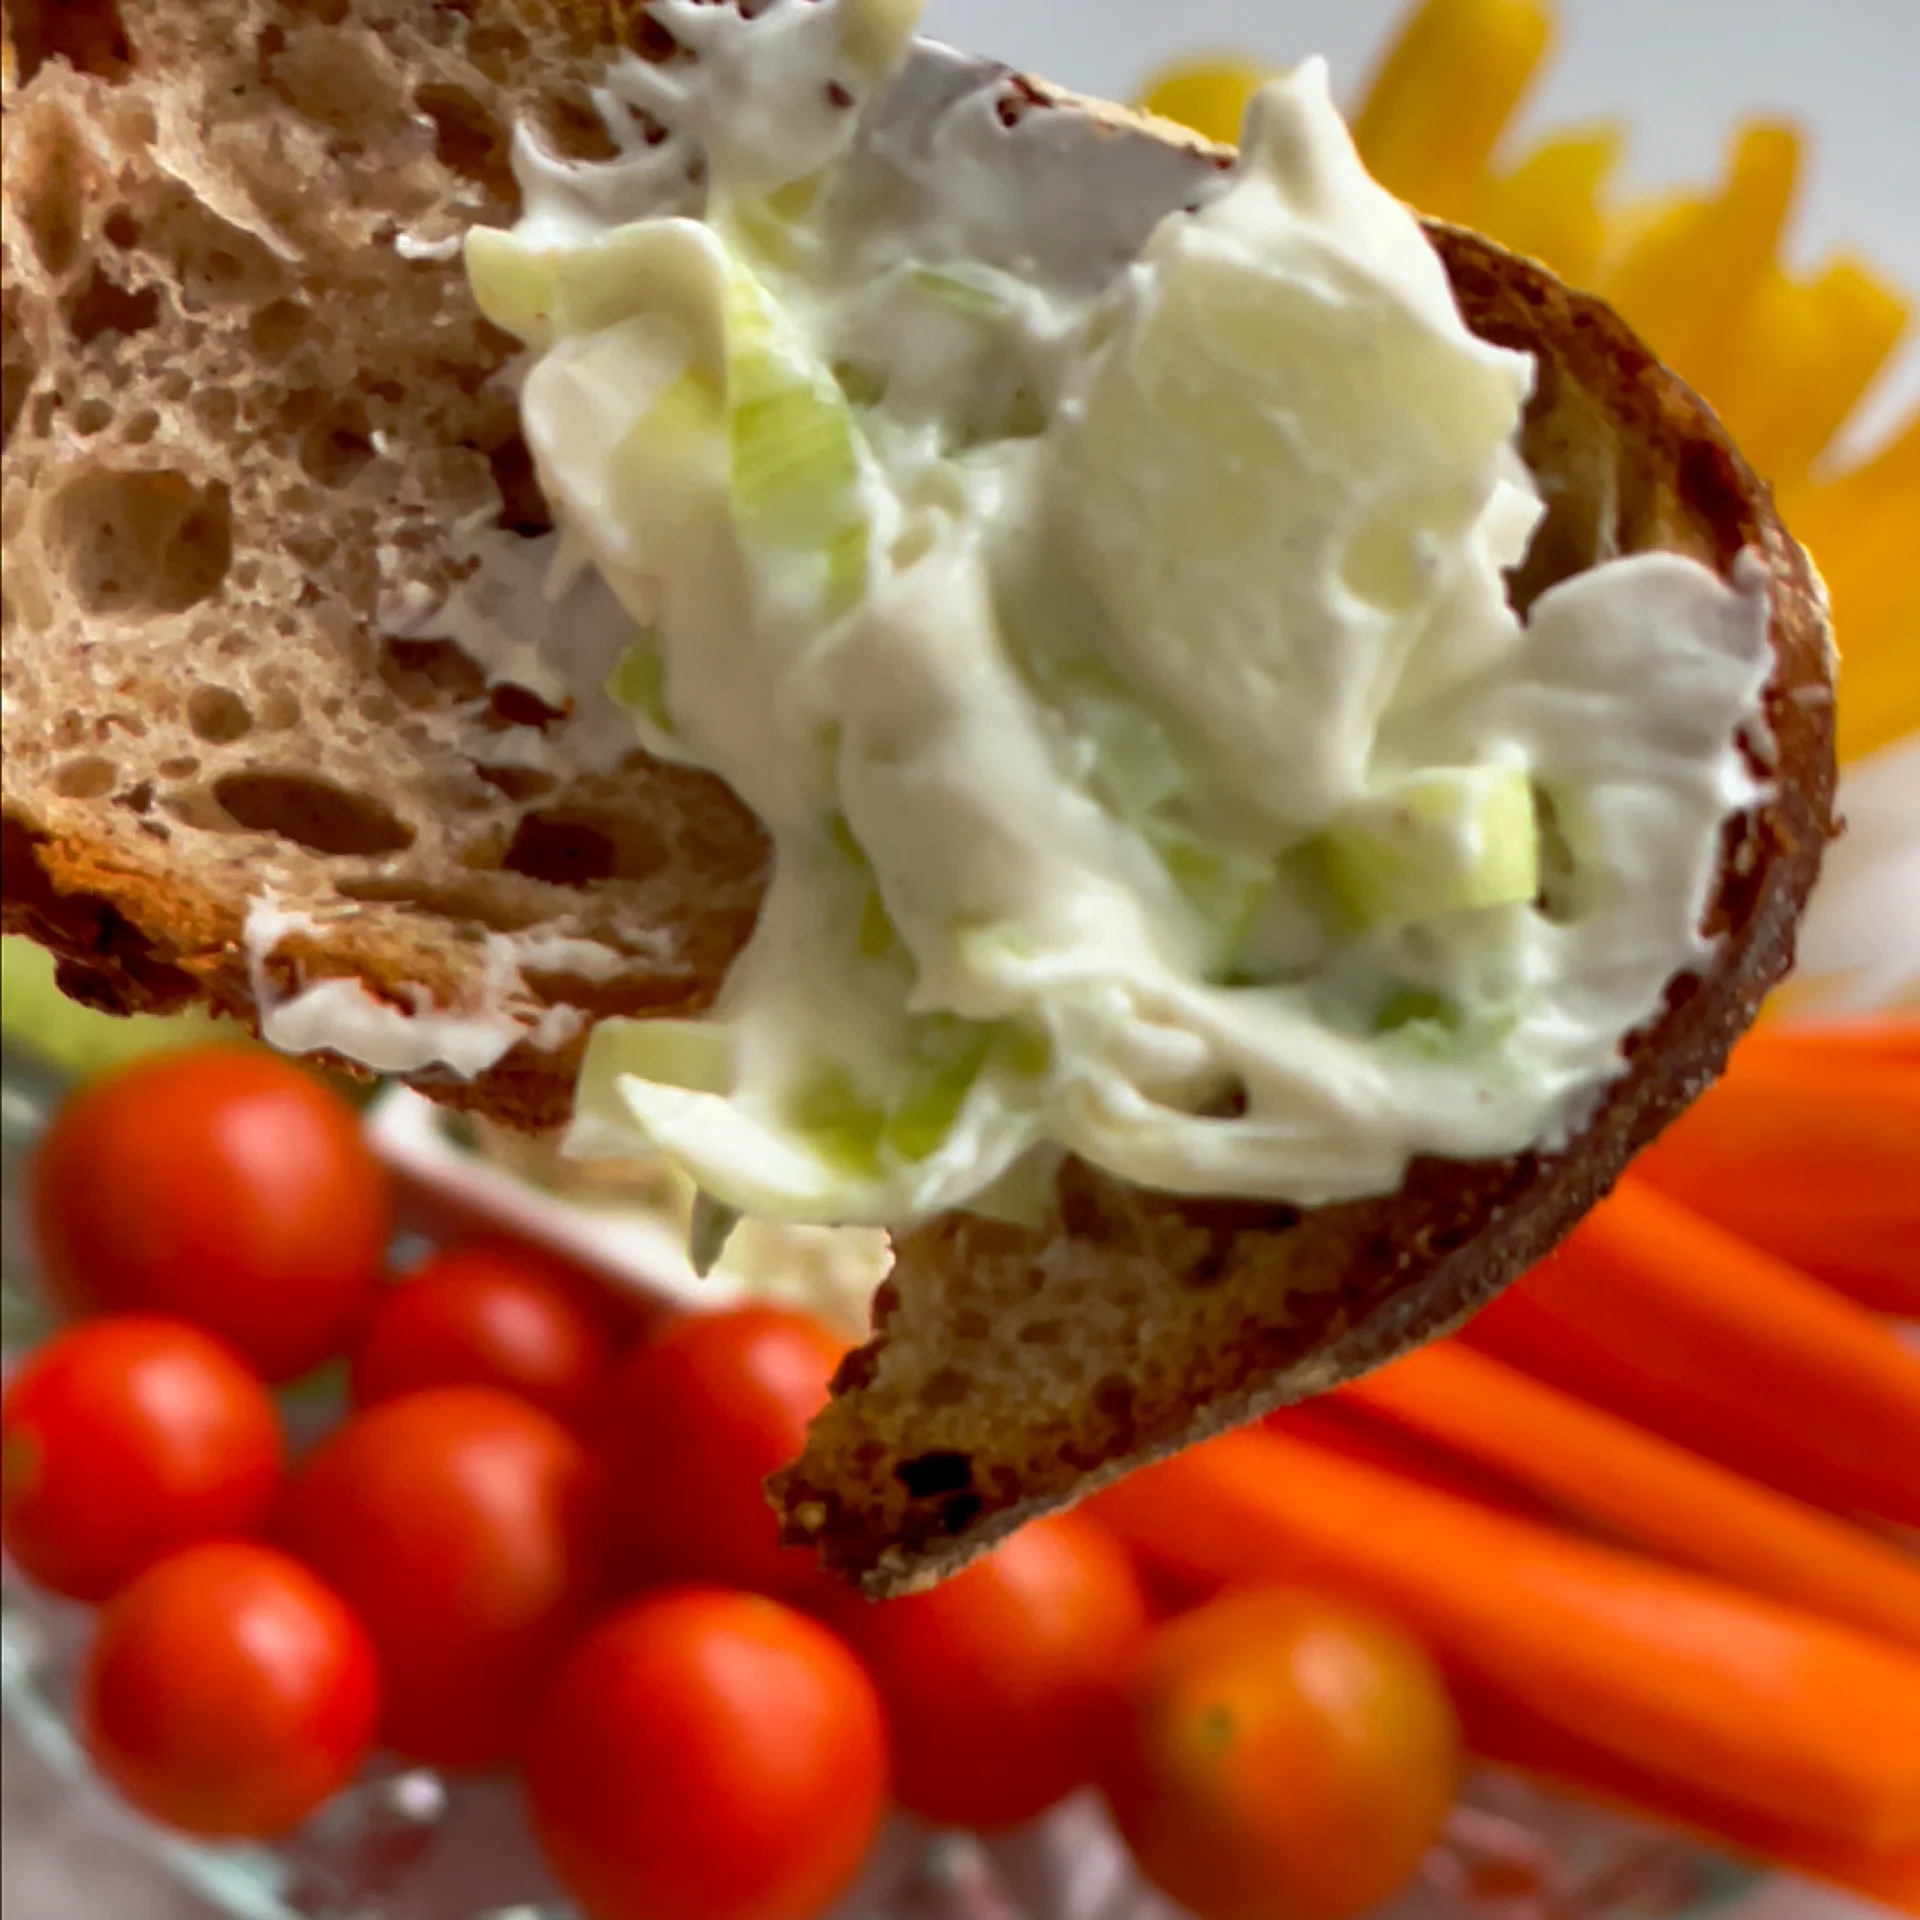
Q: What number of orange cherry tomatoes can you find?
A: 1